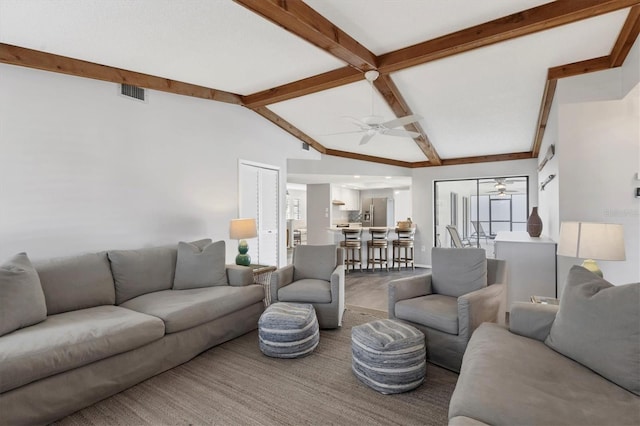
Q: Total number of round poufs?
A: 2